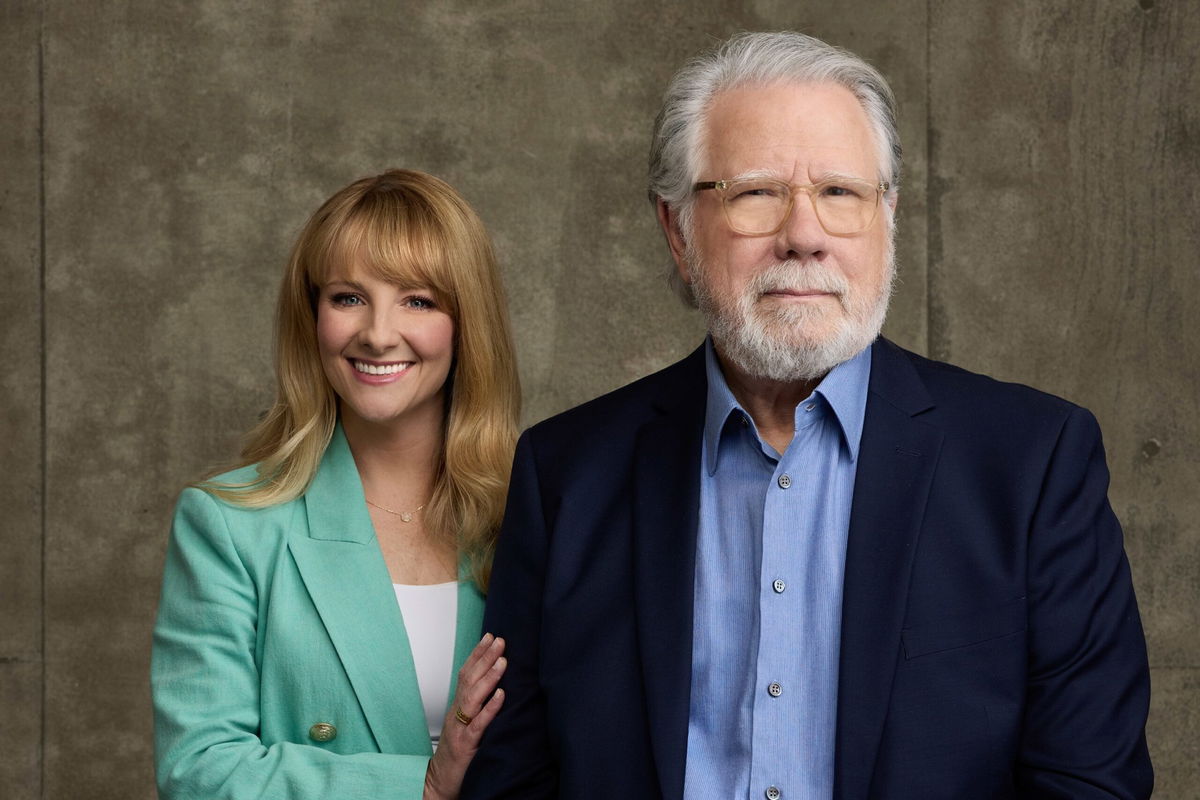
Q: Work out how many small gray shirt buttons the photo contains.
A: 4